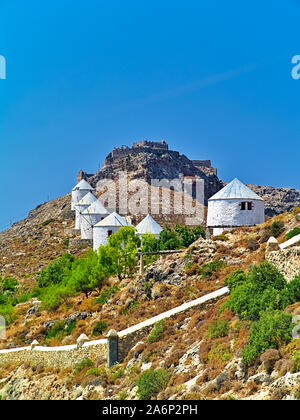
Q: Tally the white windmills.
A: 6